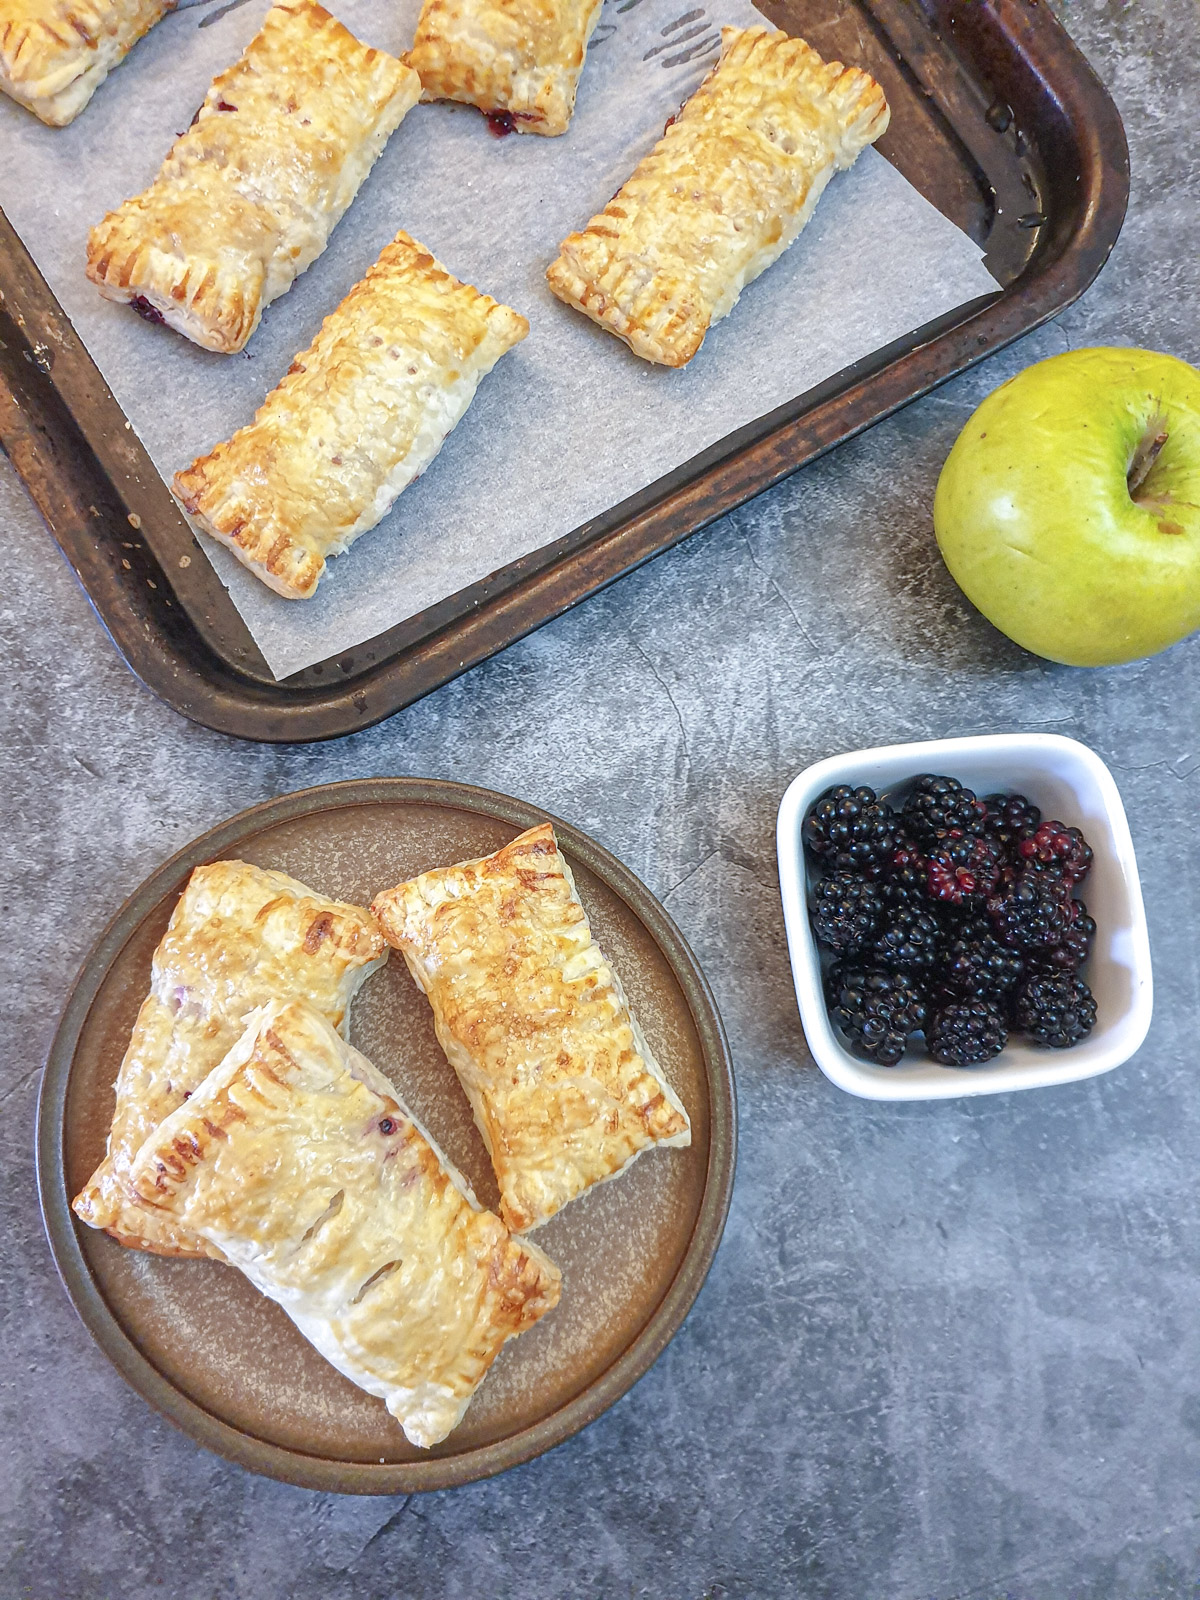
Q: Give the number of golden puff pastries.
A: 8